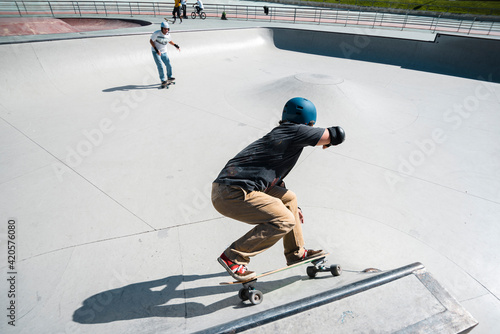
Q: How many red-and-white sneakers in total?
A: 2